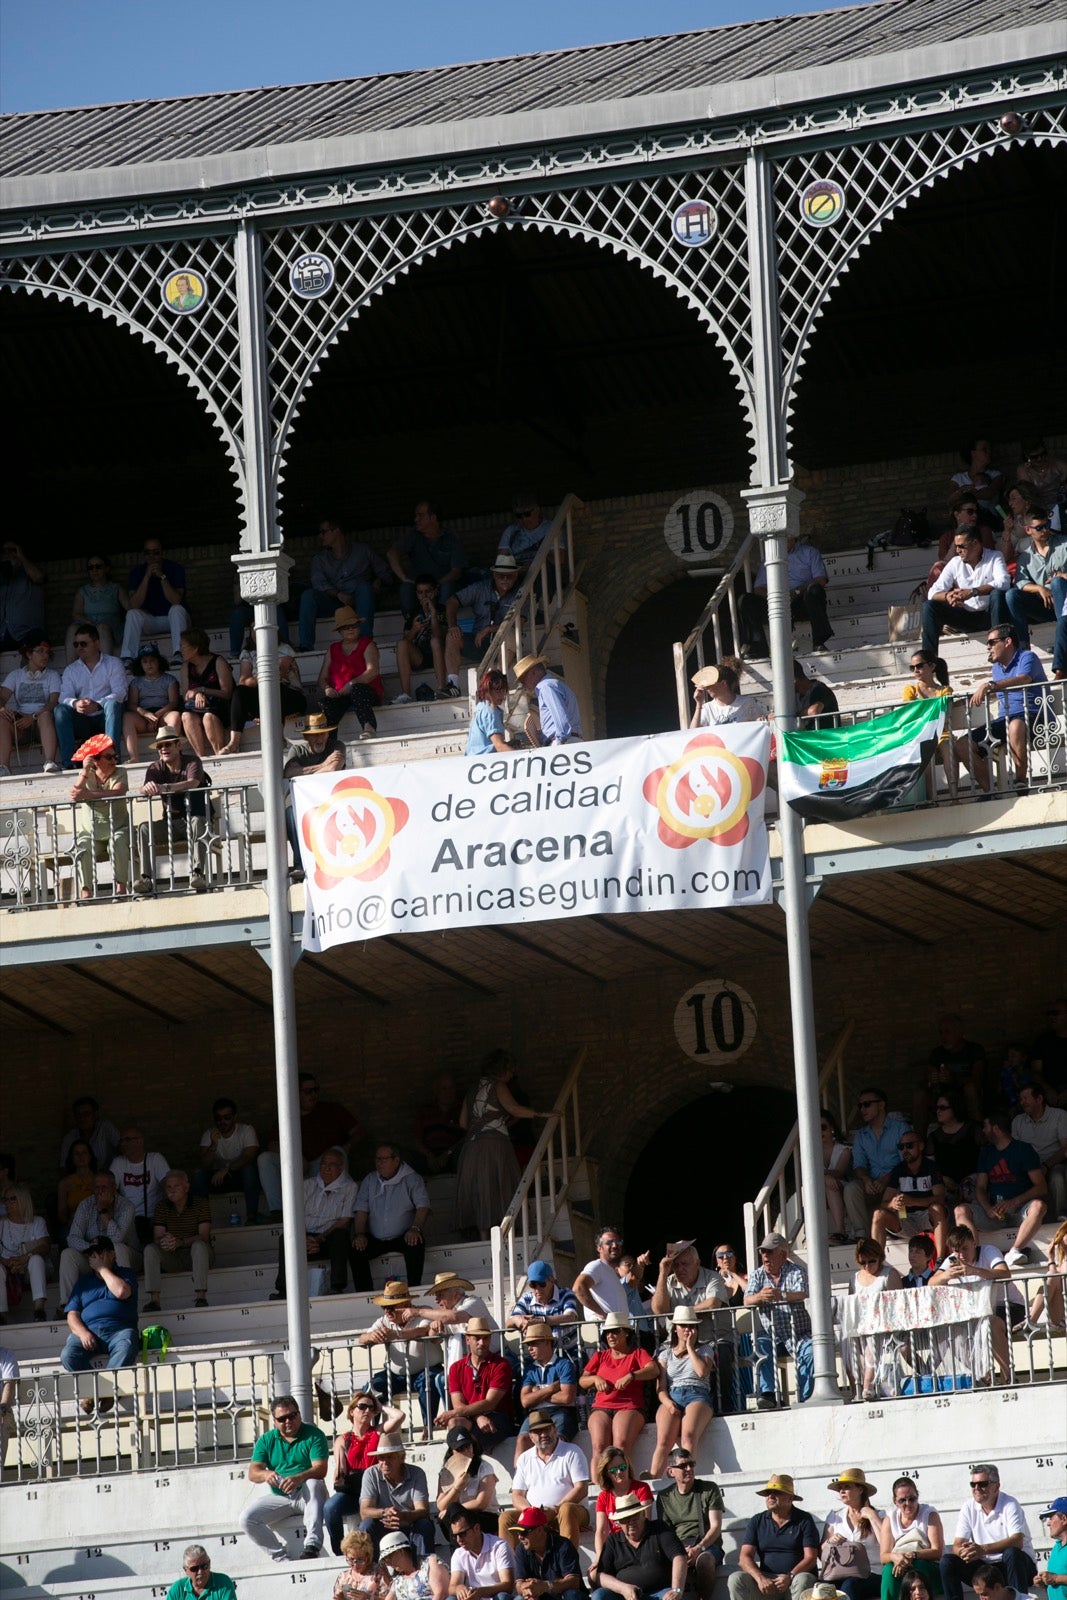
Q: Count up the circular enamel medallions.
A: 4